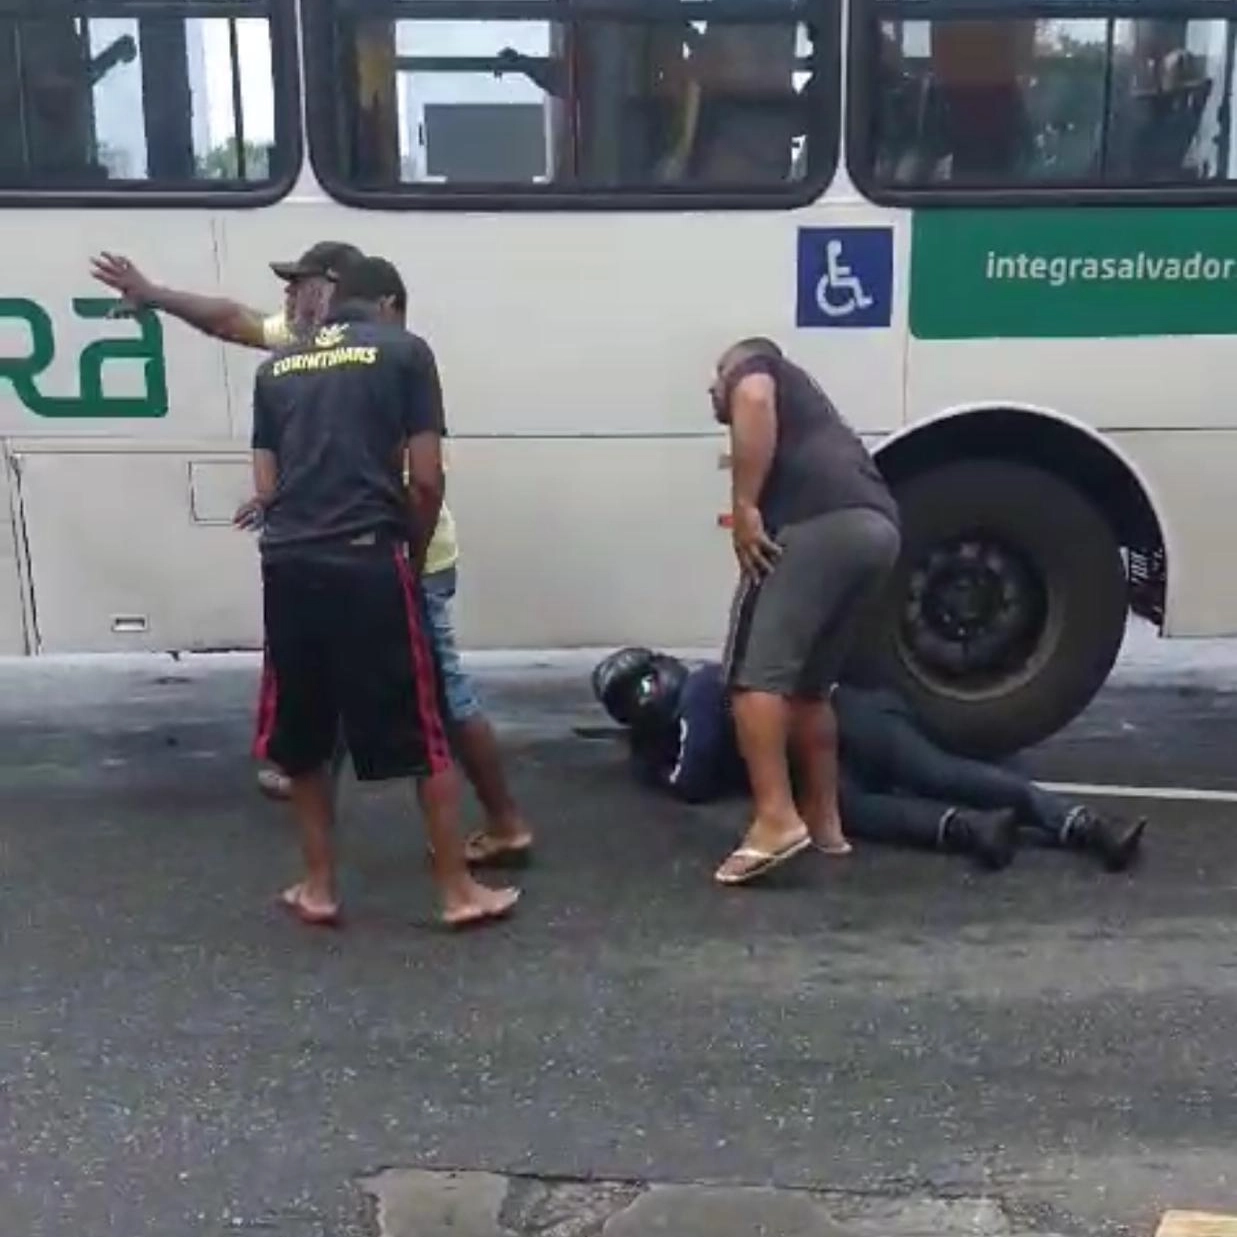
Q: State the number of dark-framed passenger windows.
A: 3